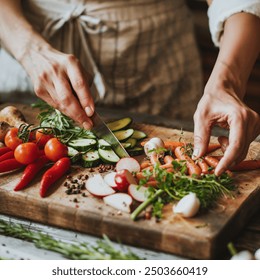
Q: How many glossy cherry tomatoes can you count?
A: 4